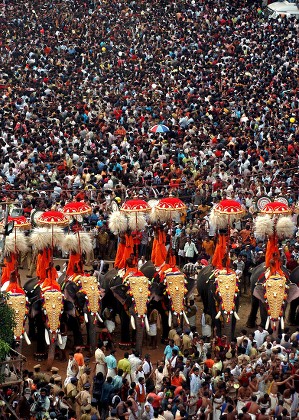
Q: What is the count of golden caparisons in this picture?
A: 7